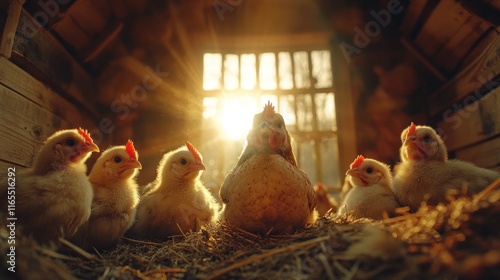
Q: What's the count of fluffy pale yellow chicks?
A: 5